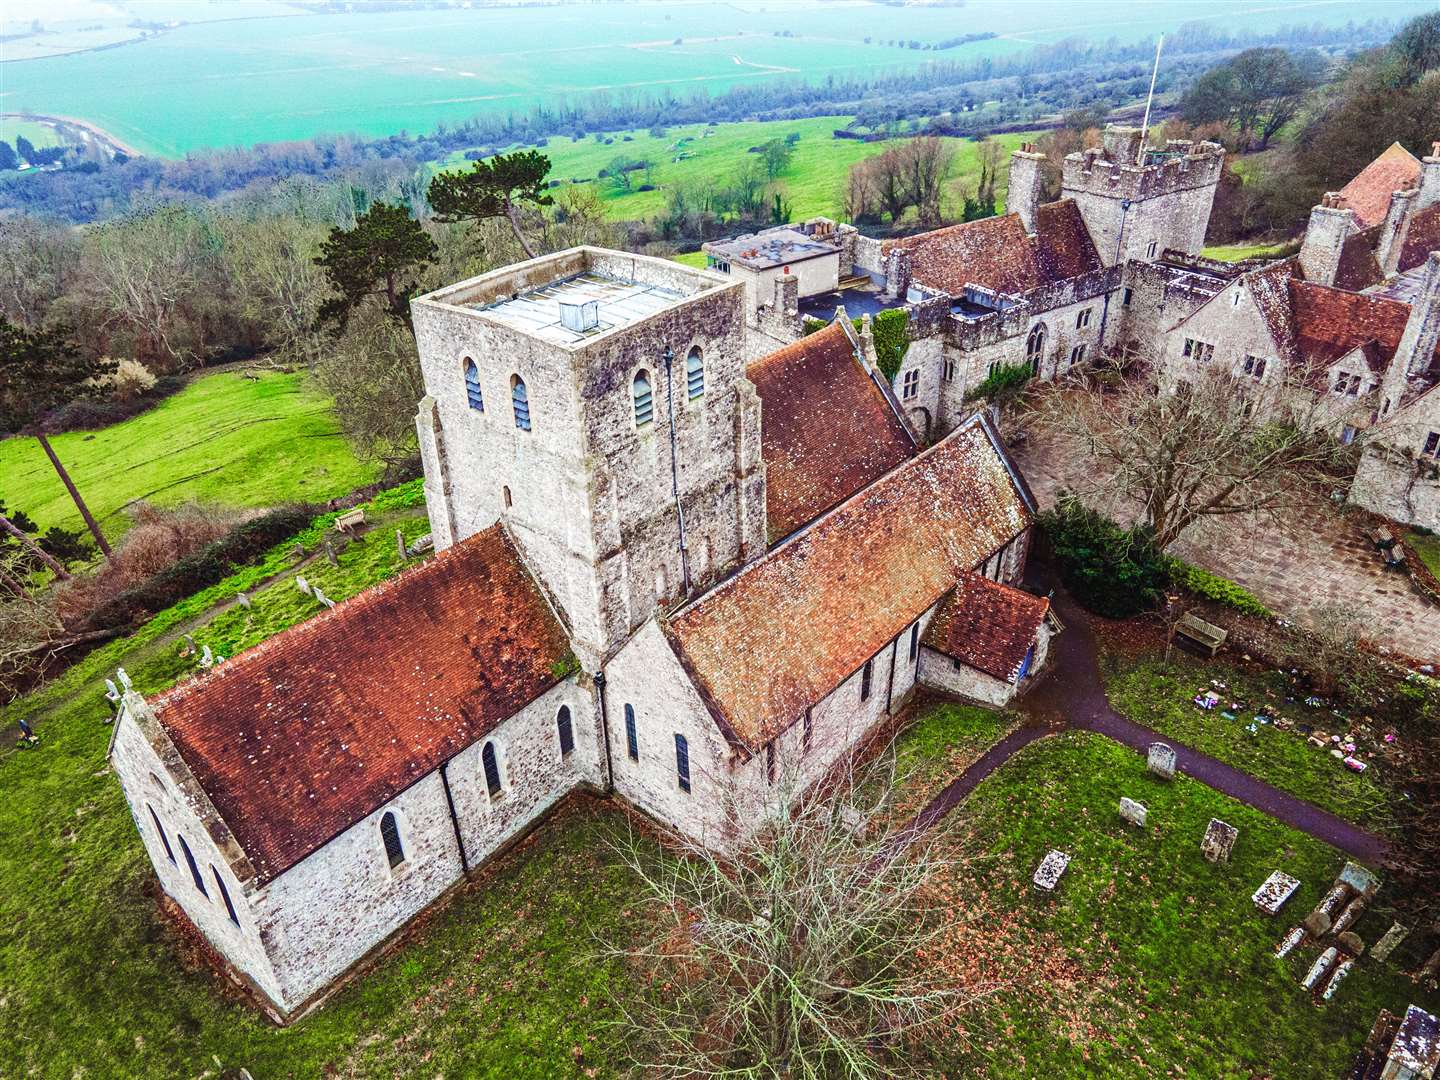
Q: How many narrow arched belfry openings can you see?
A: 4